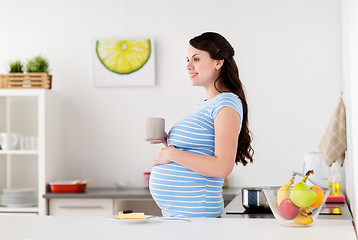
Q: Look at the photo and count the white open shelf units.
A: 1